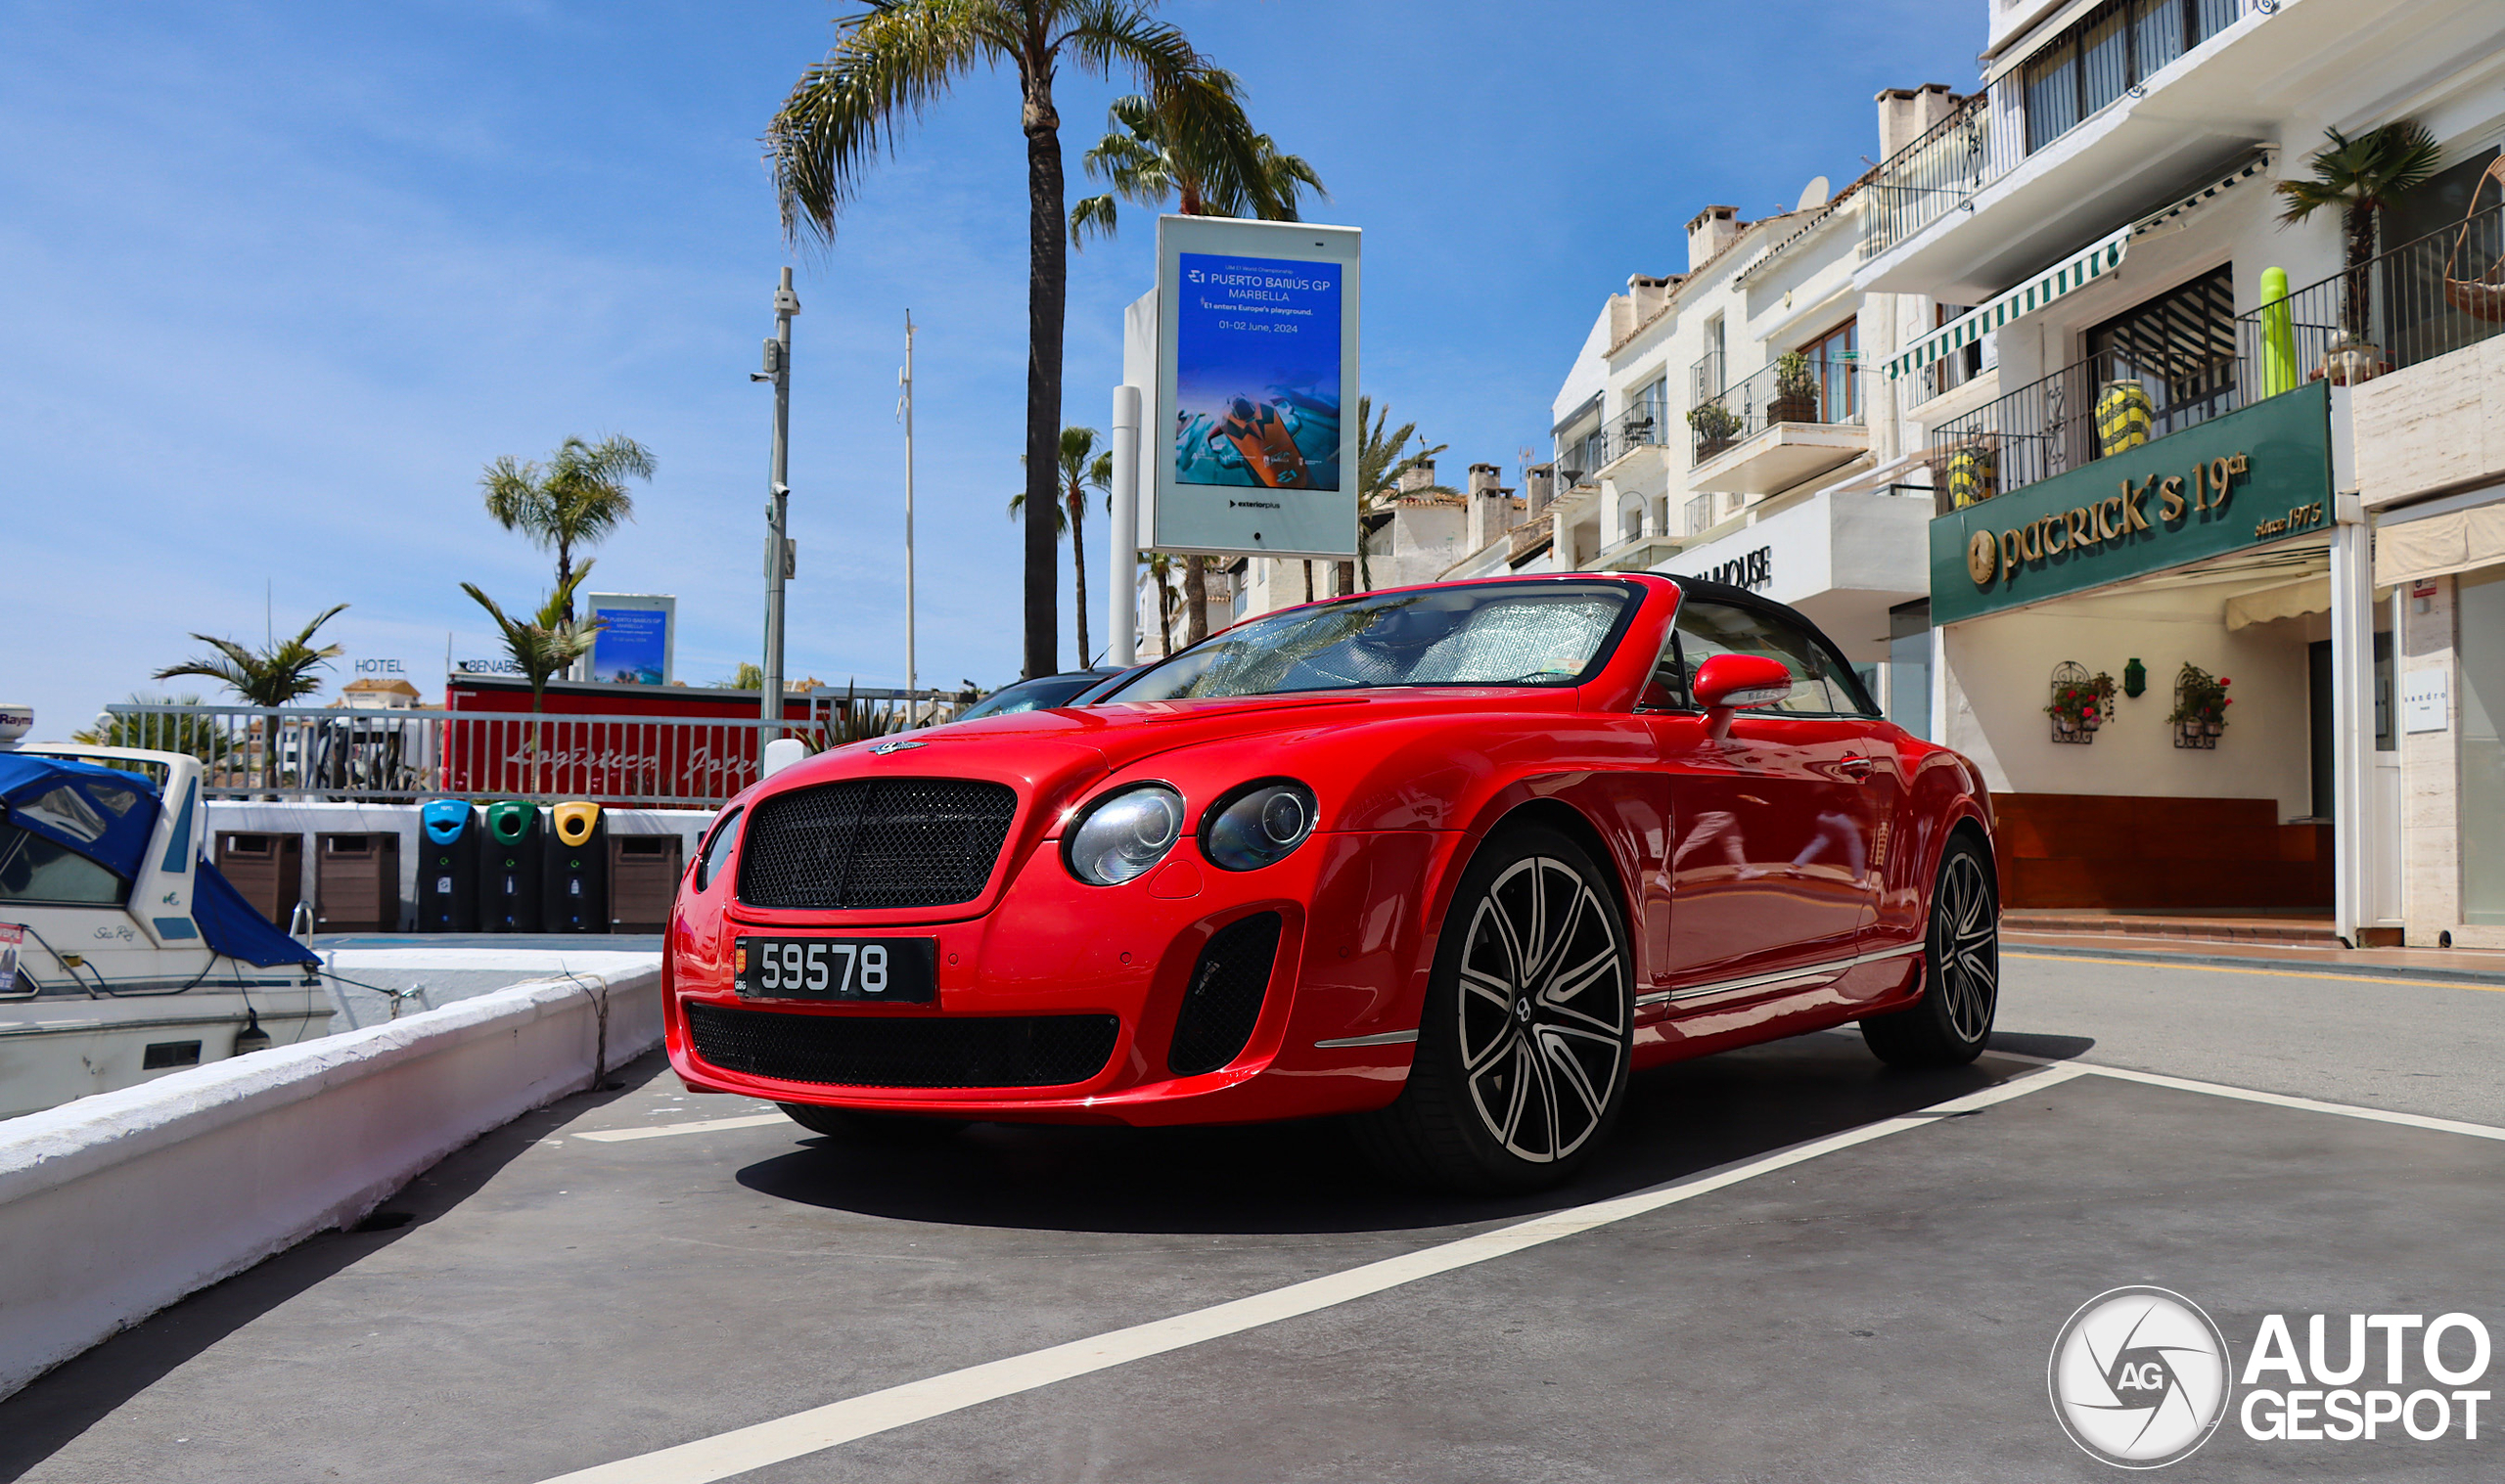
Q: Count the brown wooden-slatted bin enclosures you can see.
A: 3